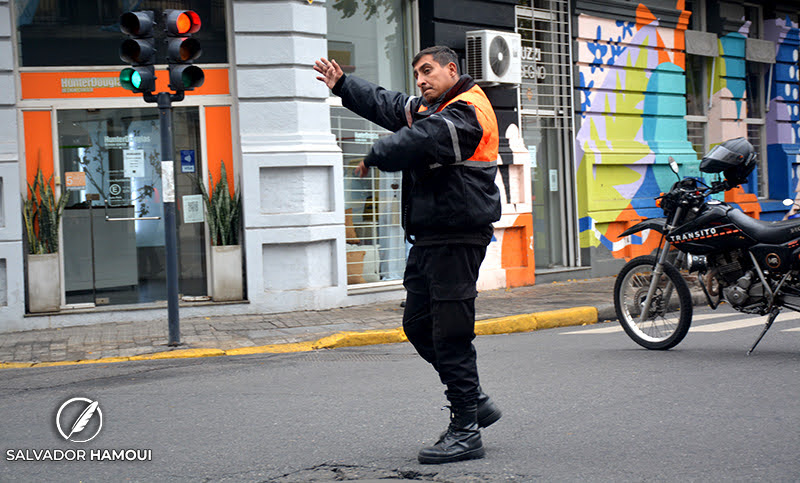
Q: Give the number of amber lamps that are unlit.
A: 2